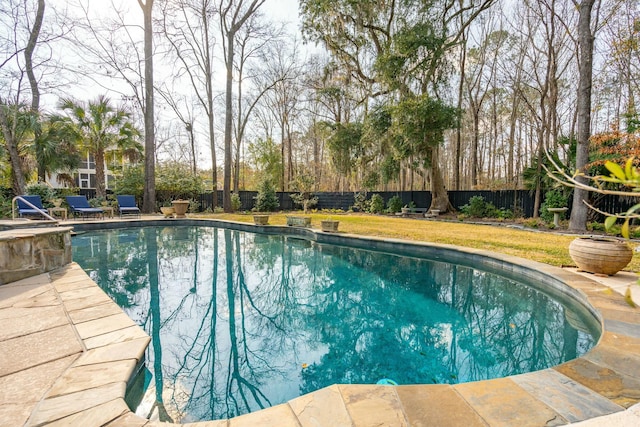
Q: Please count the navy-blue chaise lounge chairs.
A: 3